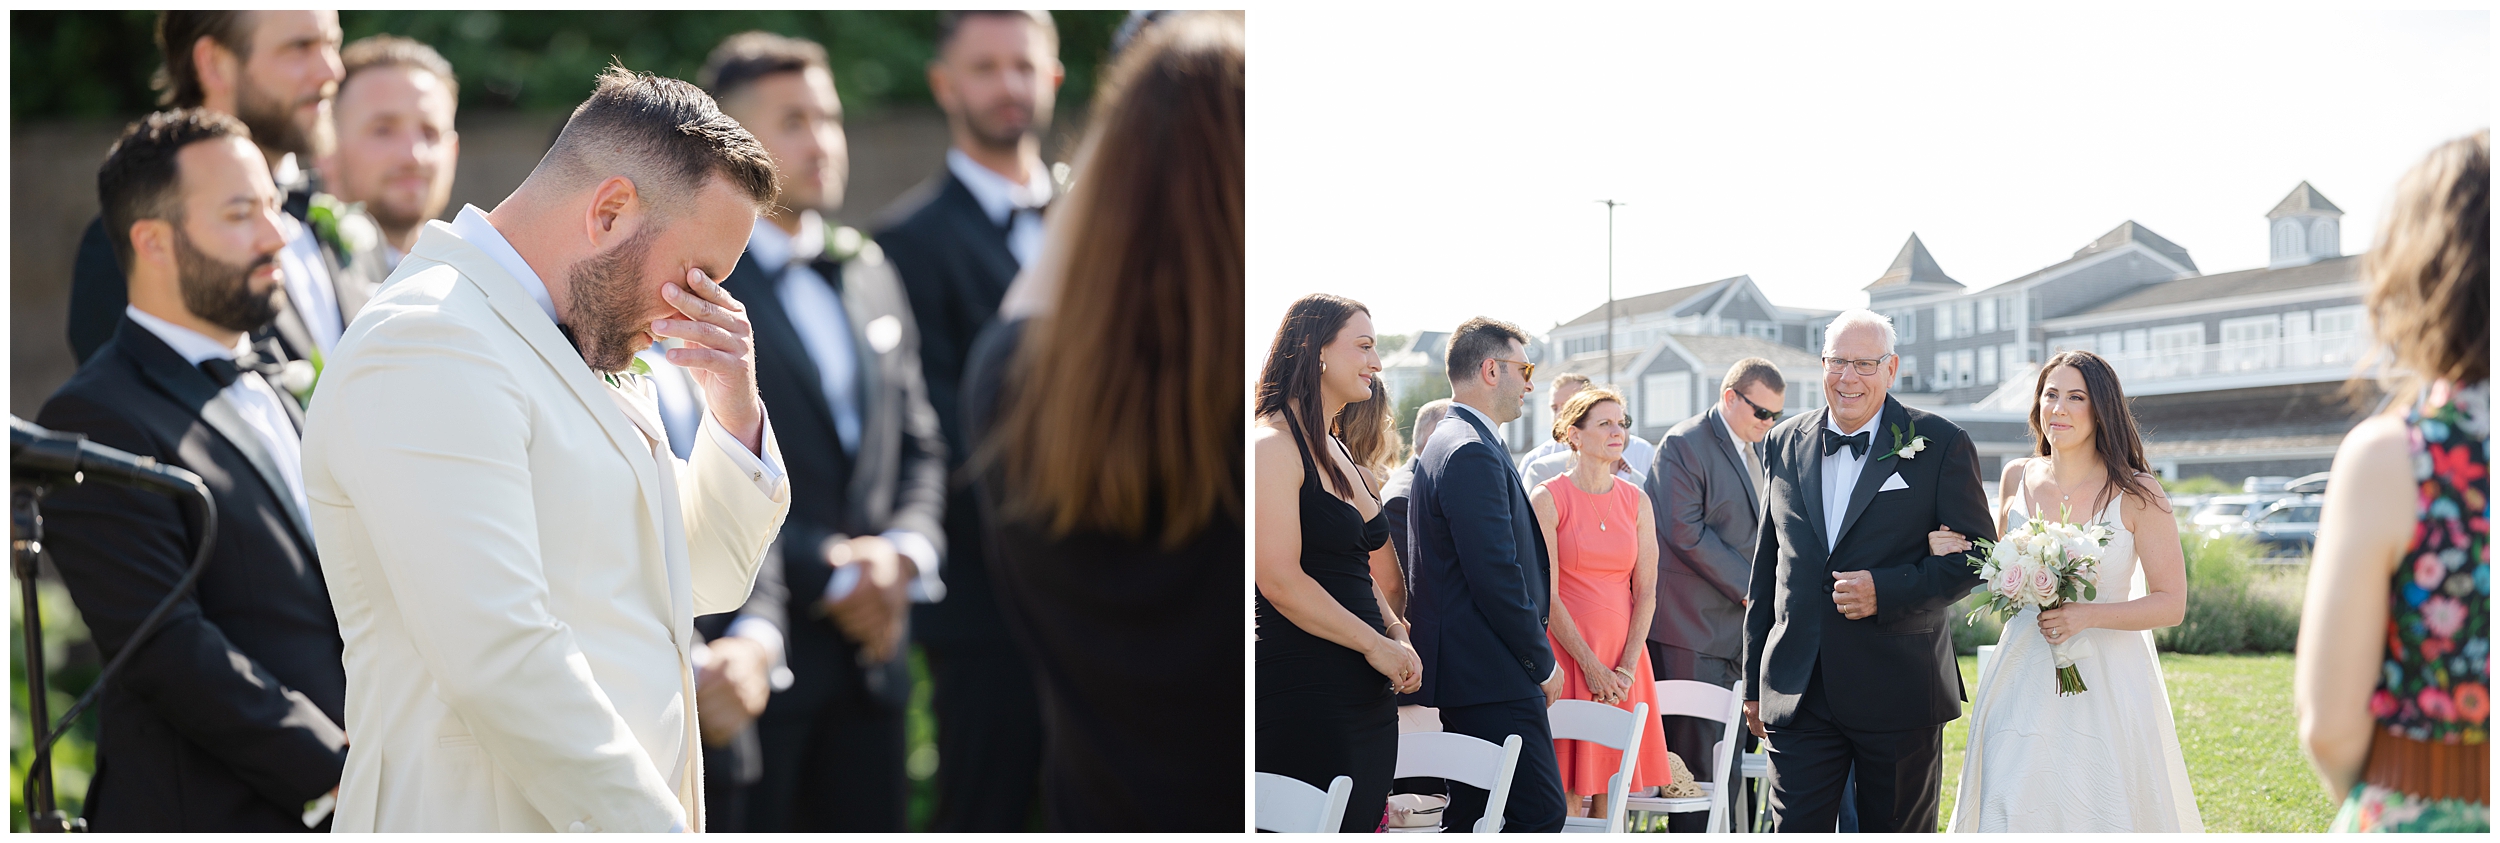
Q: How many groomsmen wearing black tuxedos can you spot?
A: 5